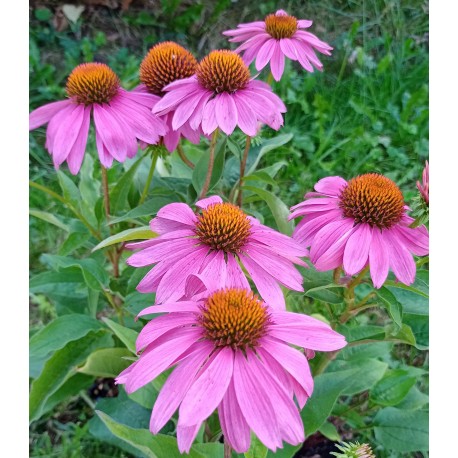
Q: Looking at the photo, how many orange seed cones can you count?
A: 7